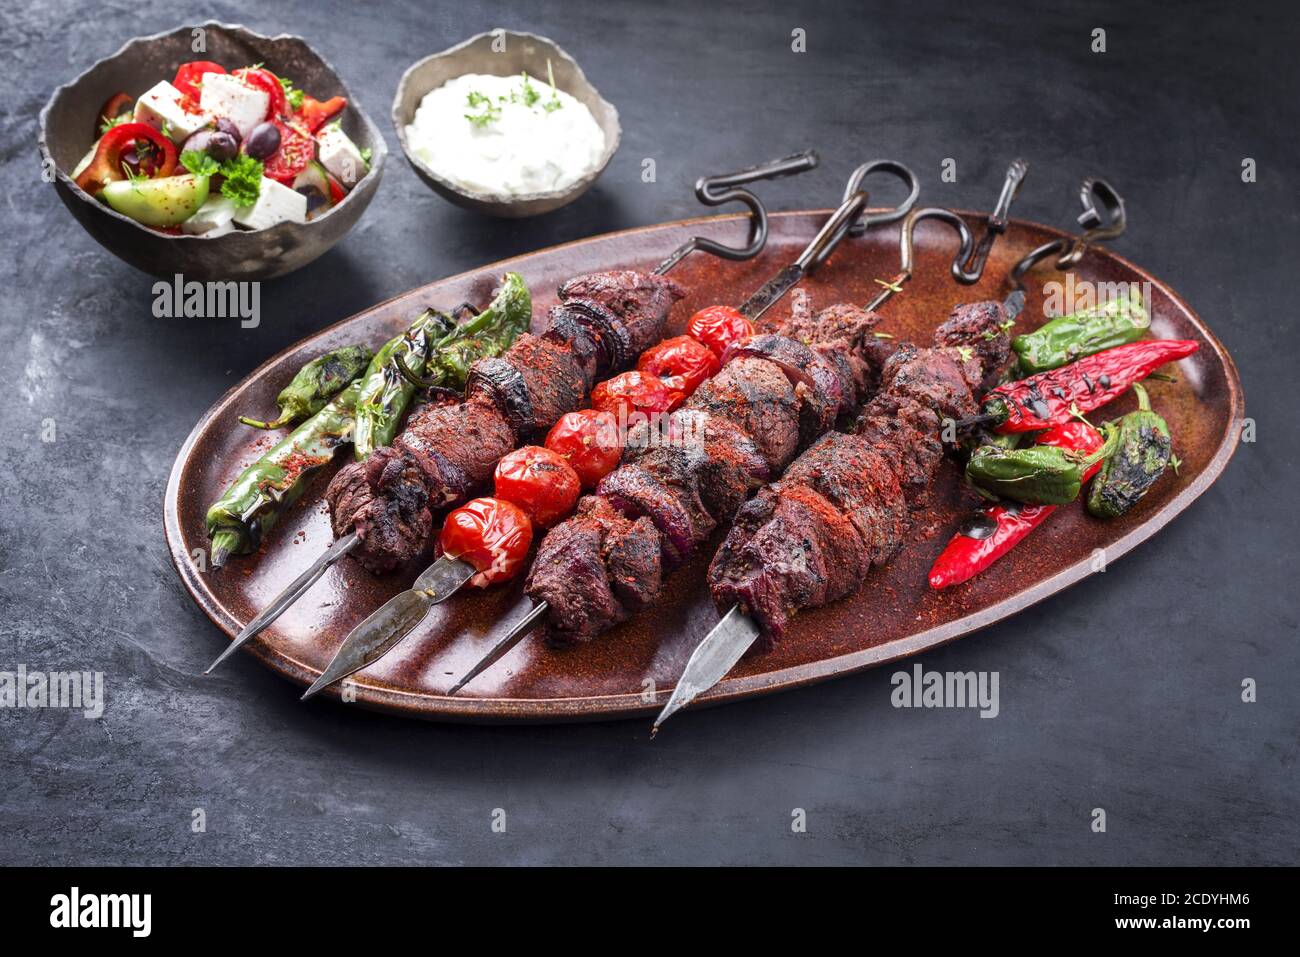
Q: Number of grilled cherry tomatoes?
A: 6